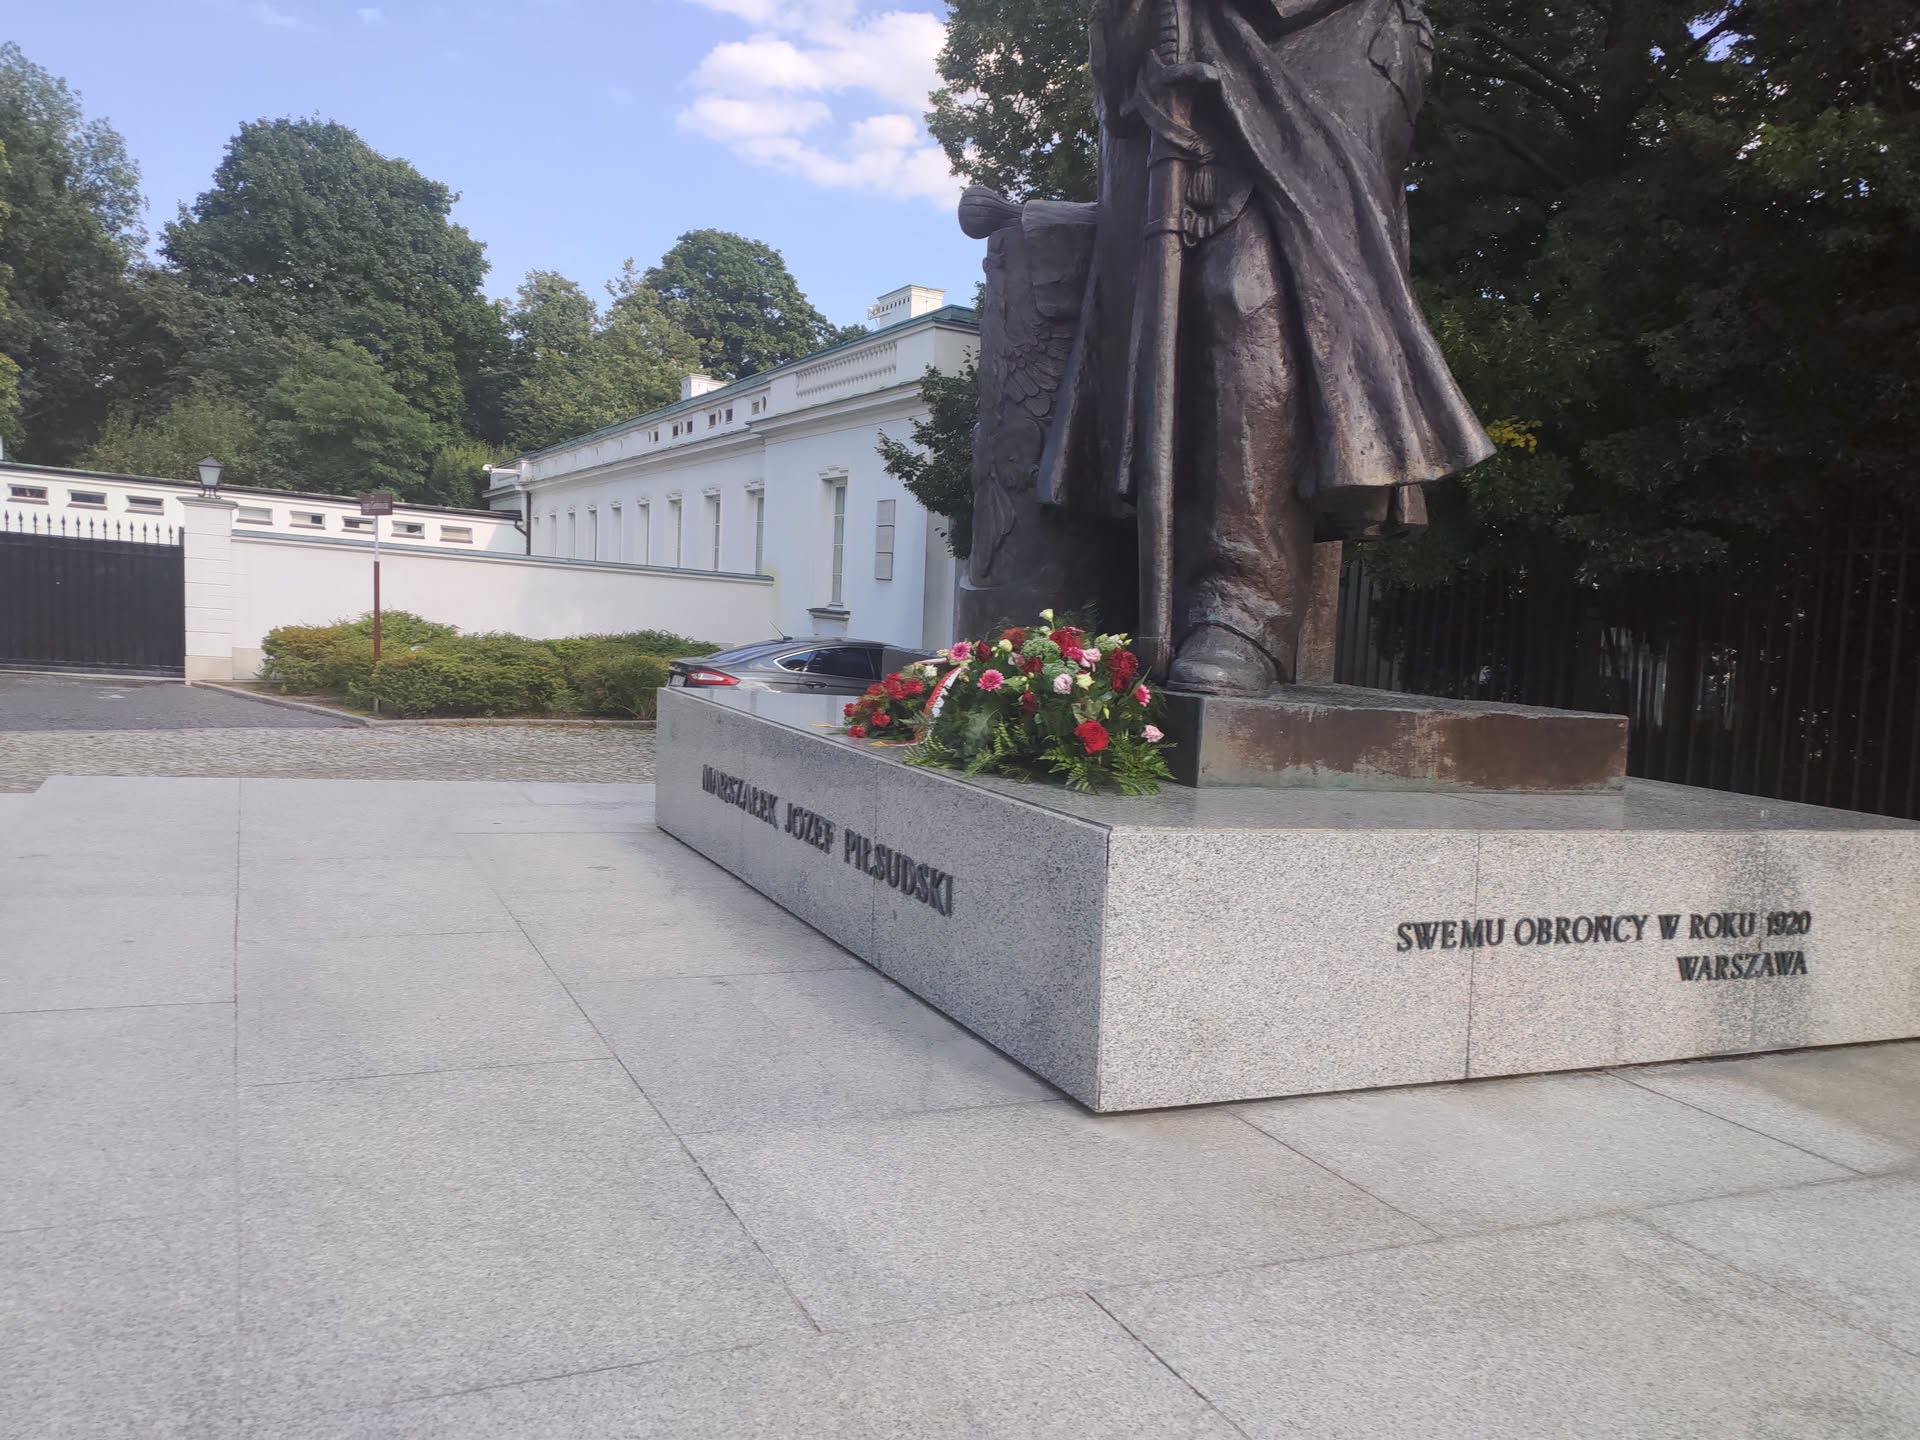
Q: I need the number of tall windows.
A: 10